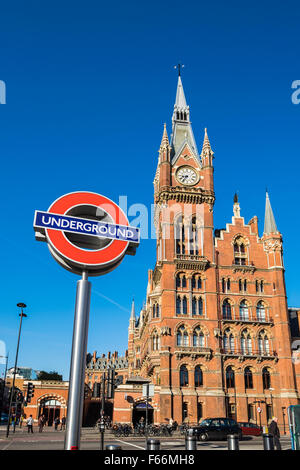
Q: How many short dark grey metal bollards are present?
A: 5